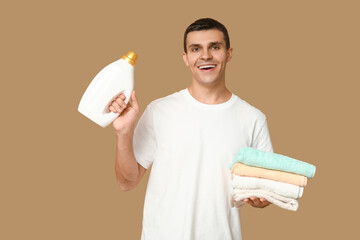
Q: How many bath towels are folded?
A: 4